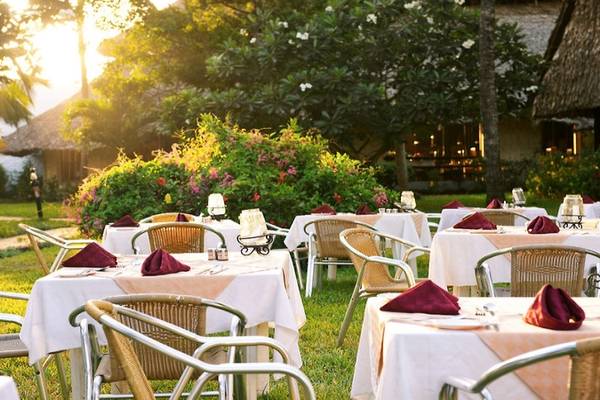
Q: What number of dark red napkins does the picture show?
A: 13